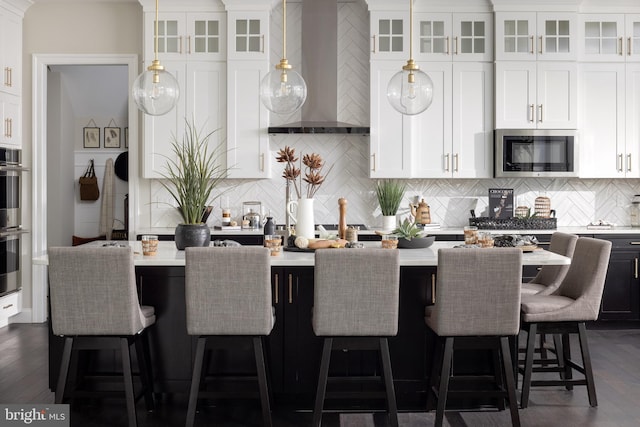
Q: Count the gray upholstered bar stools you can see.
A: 6